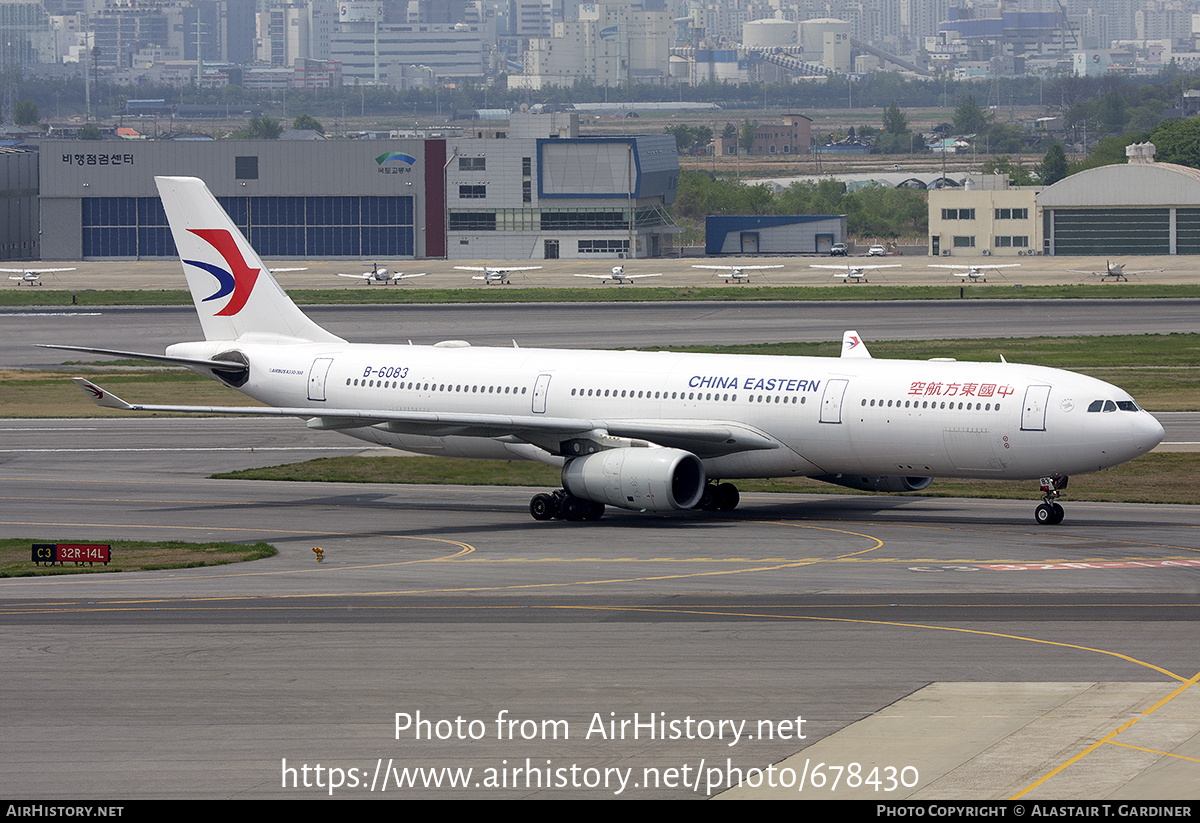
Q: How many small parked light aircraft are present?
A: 9